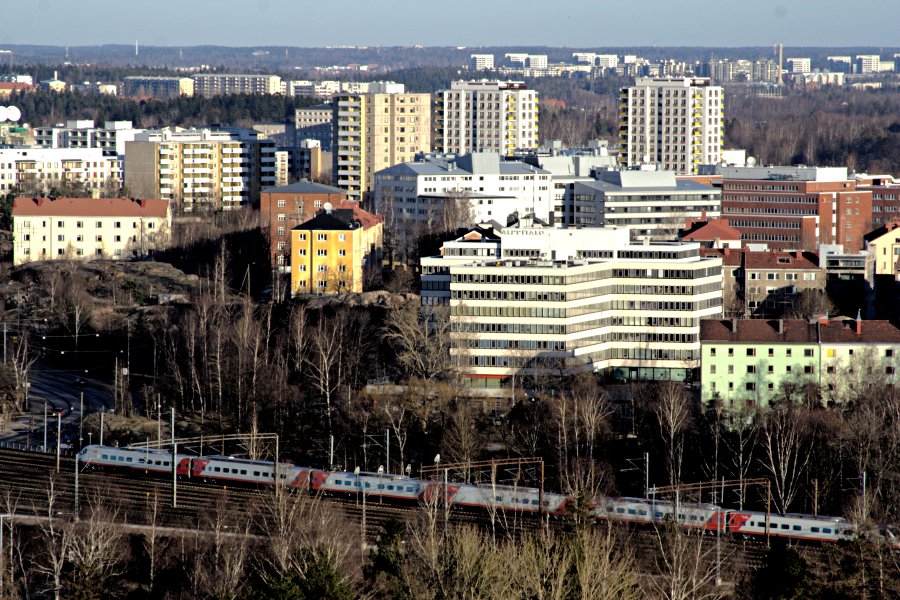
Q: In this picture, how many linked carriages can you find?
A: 6